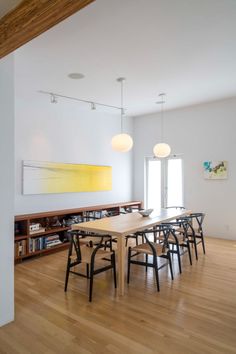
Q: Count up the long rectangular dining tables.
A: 1